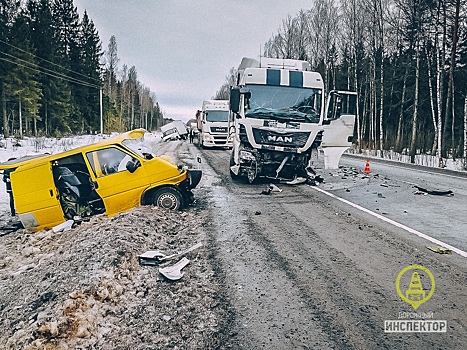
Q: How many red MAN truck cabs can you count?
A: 0